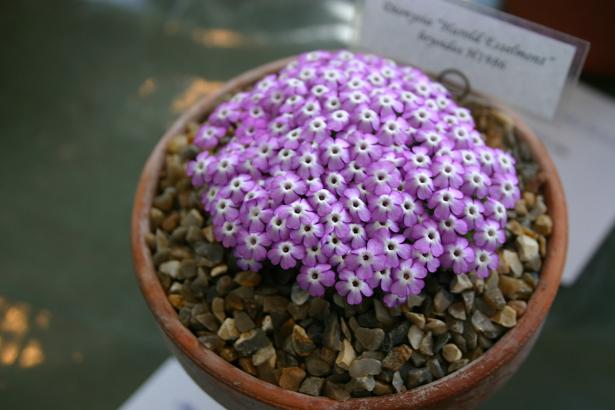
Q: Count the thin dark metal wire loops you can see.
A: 1